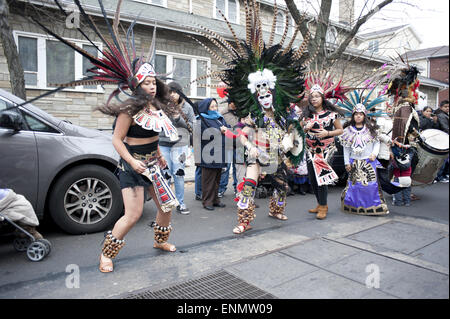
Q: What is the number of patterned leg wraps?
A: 4